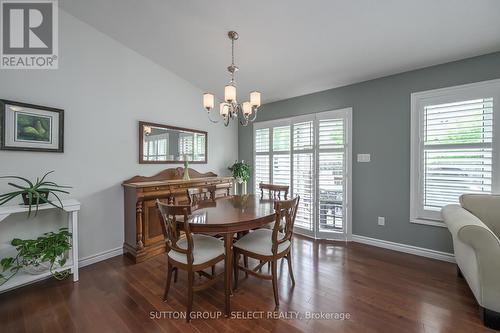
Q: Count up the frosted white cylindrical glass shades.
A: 5